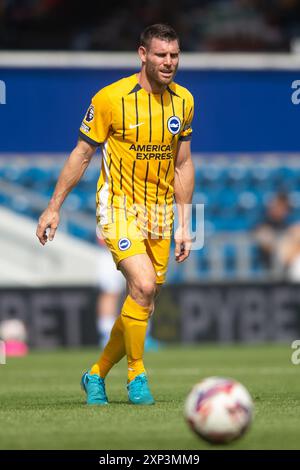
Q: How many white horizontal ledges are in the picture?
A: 1